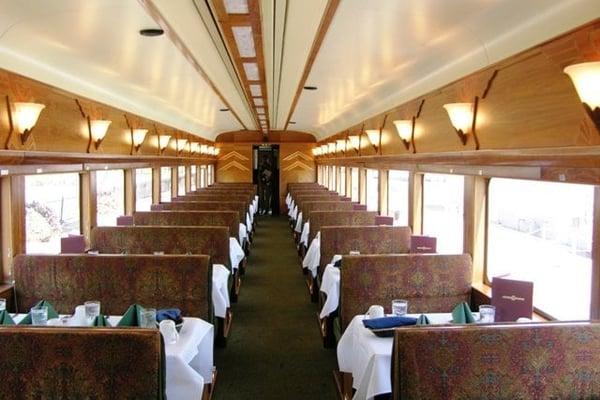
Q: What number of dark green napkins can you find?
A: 6